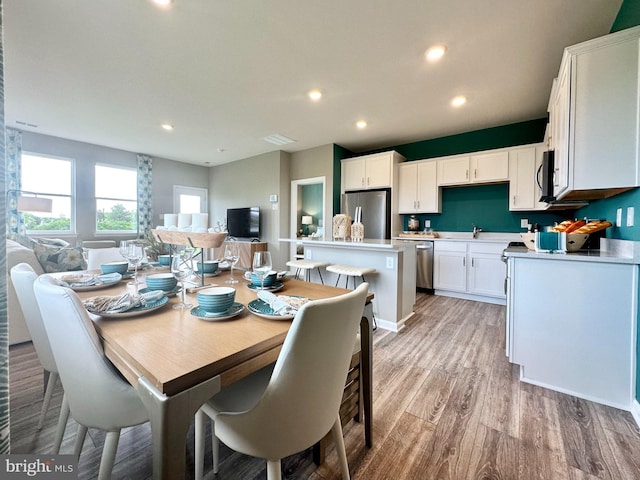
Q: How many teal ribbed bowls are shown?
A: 6